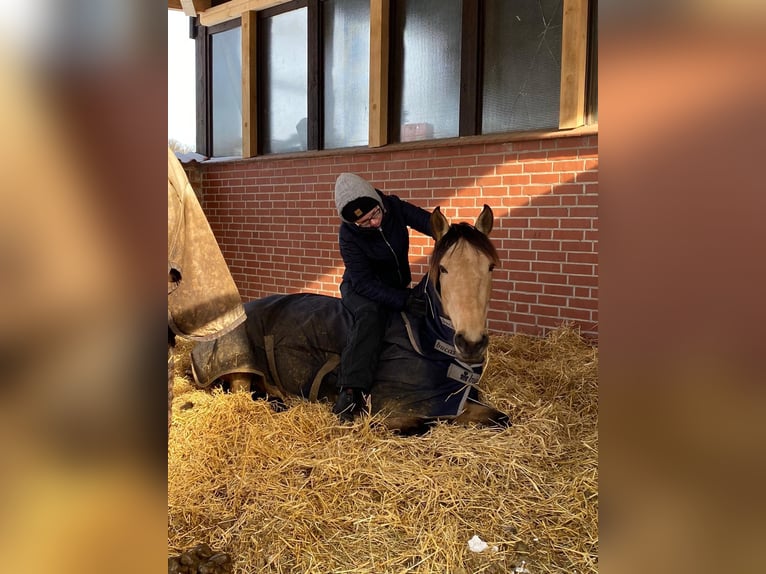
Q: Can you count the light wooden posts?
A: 3